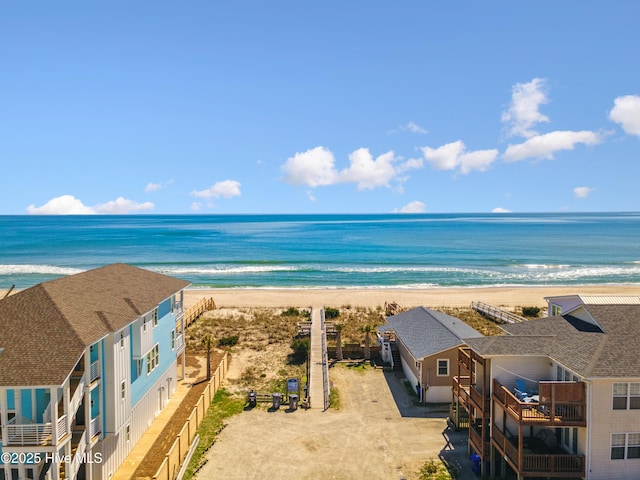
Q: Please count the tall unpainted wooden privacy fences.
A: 1